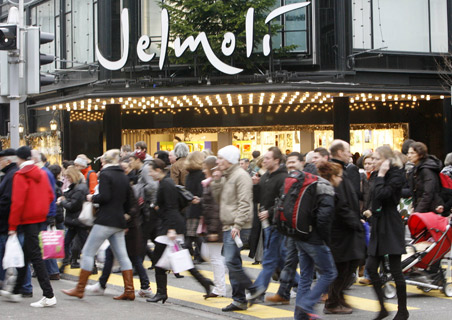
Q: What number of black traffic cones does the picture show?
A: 0